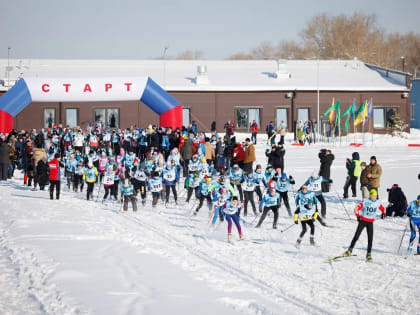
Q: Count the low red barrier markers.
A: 3